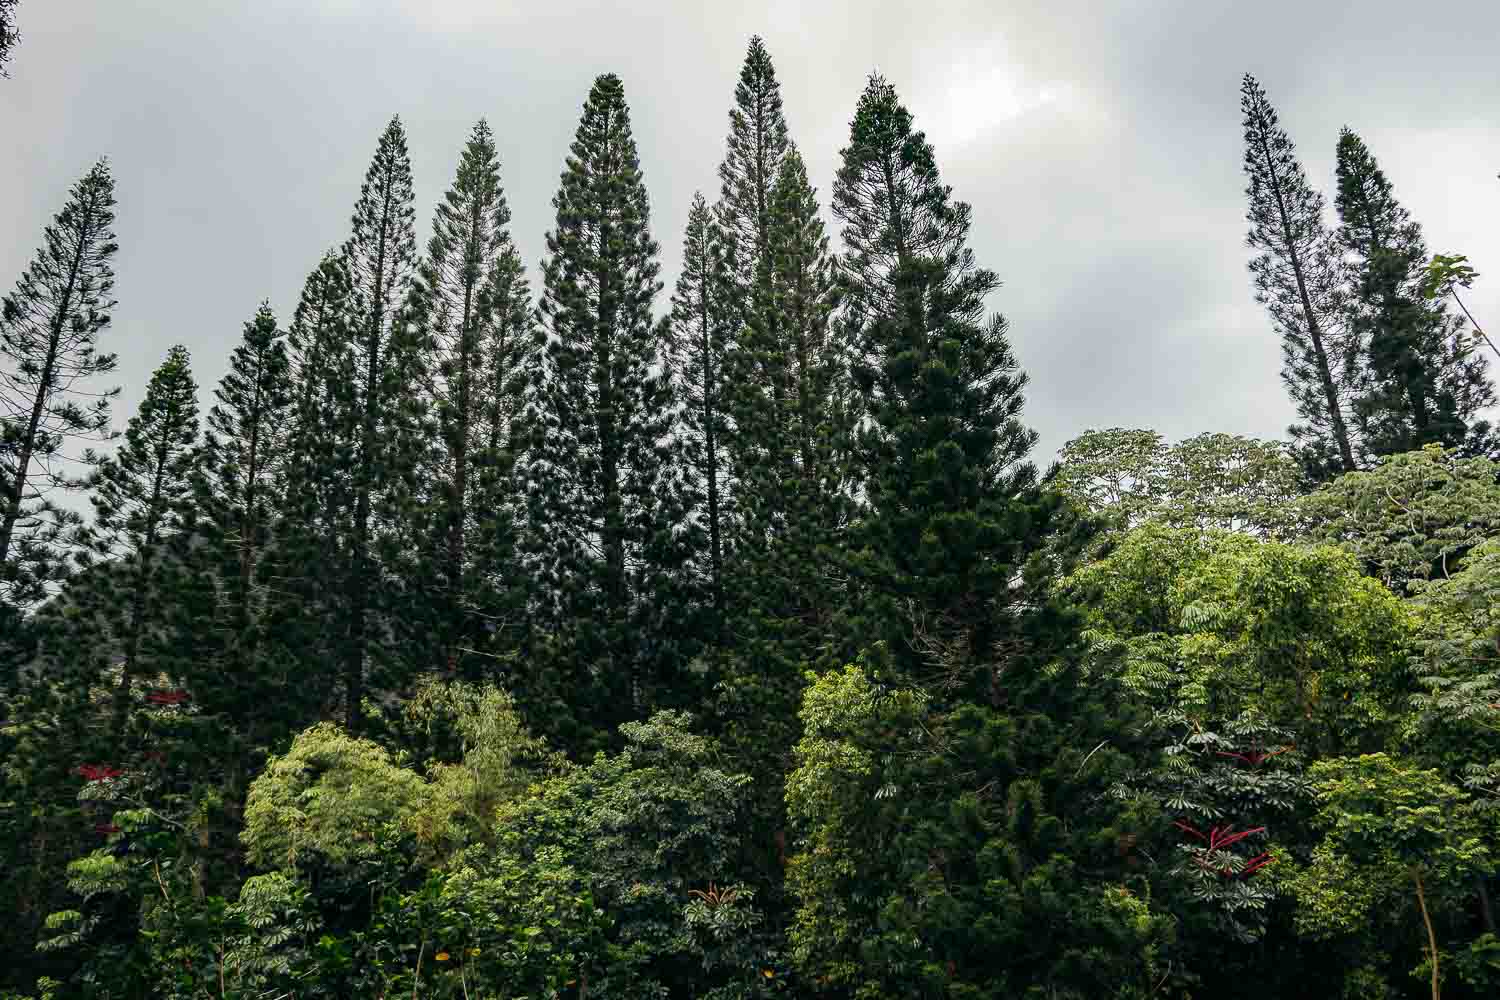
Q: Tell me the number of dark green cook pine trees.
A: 14